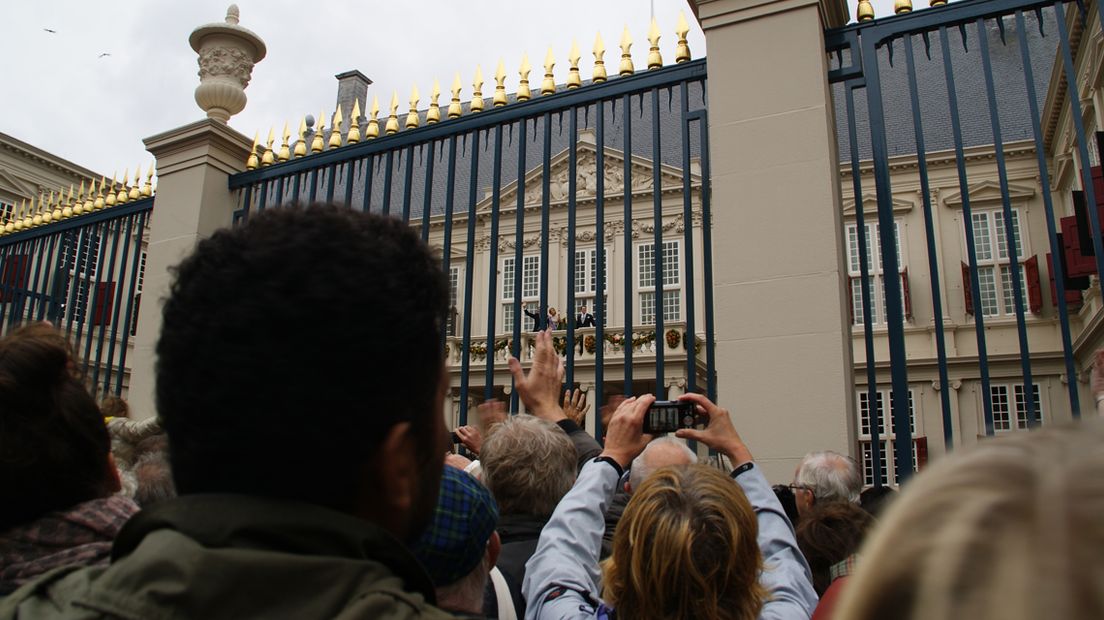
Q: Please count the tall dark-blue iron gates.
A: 3